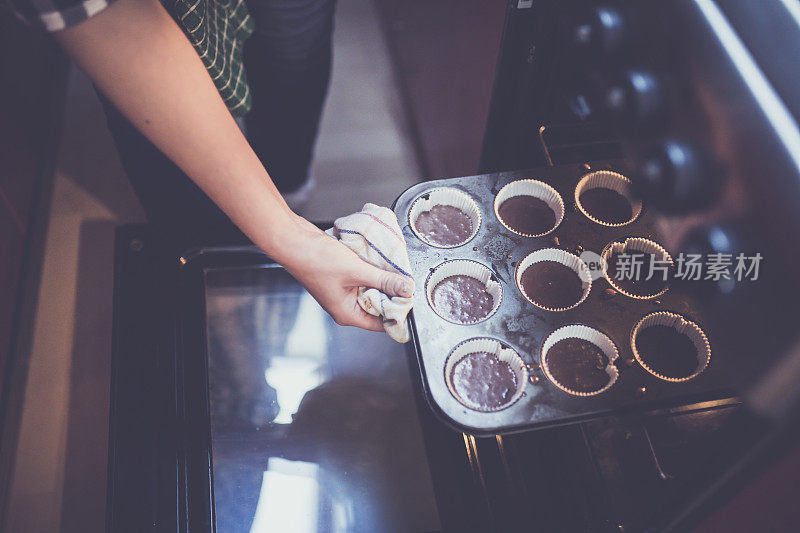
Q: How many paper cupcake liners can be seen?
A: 9